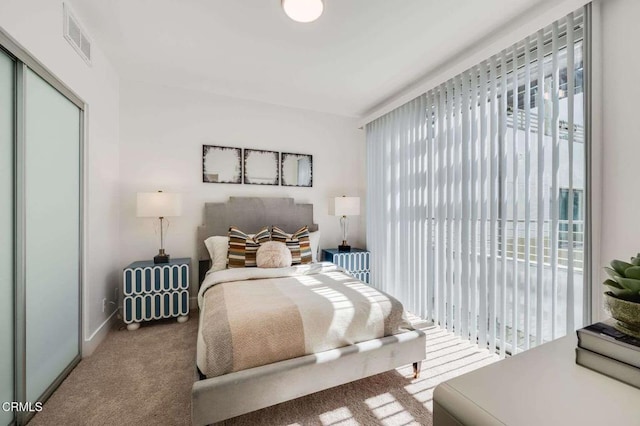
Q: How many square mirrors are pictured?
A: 3